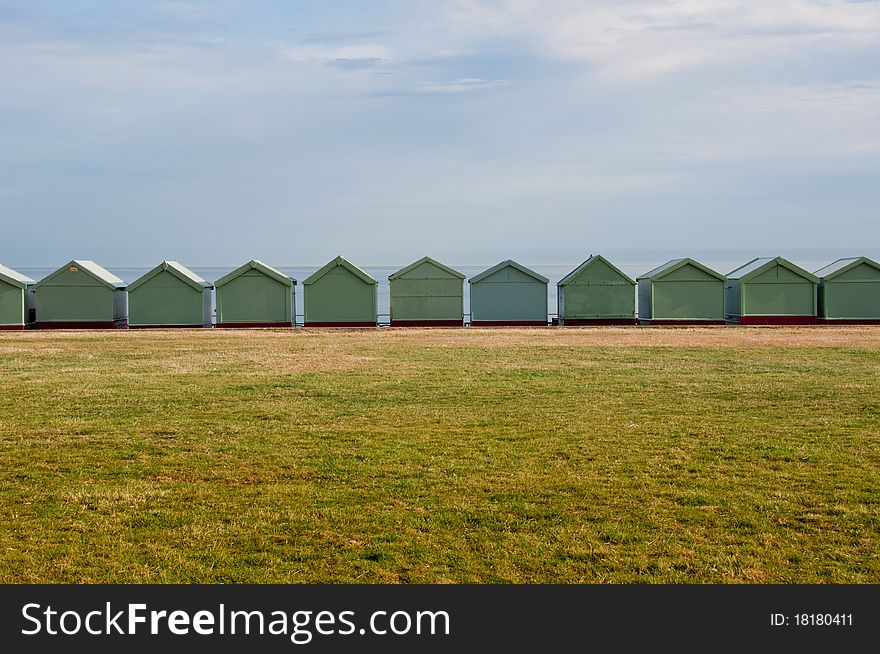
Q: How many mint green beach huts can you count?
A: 11